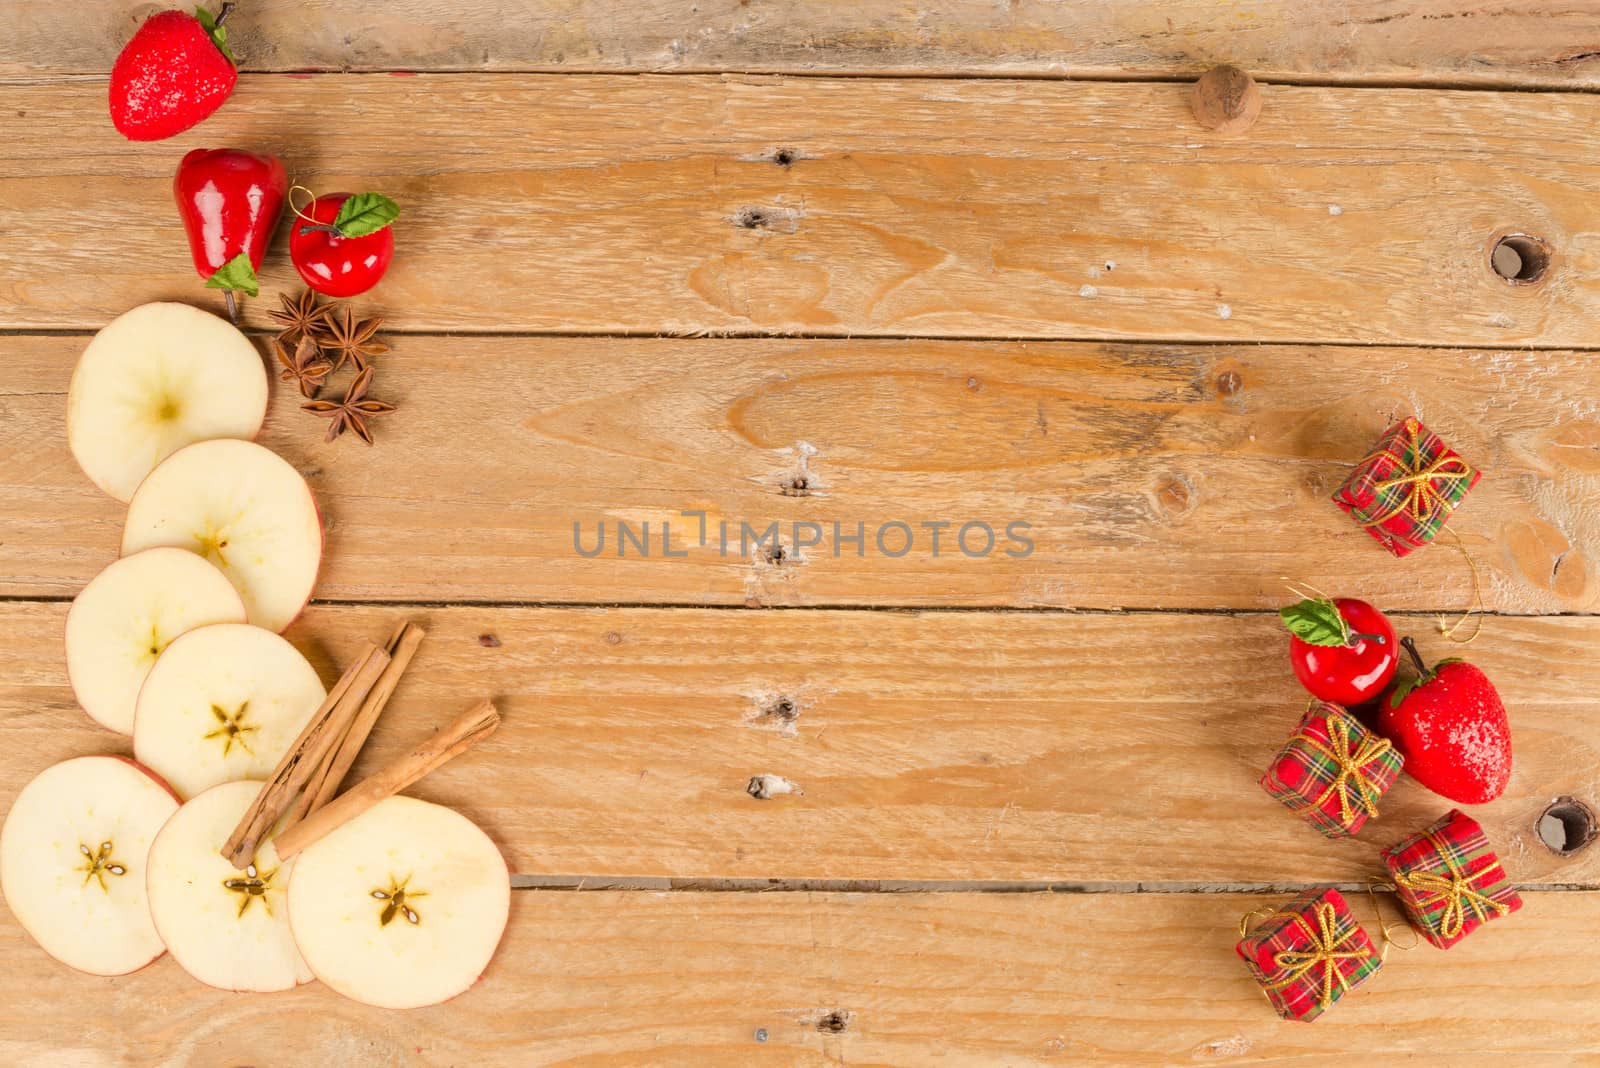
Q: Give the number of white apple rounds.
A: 7